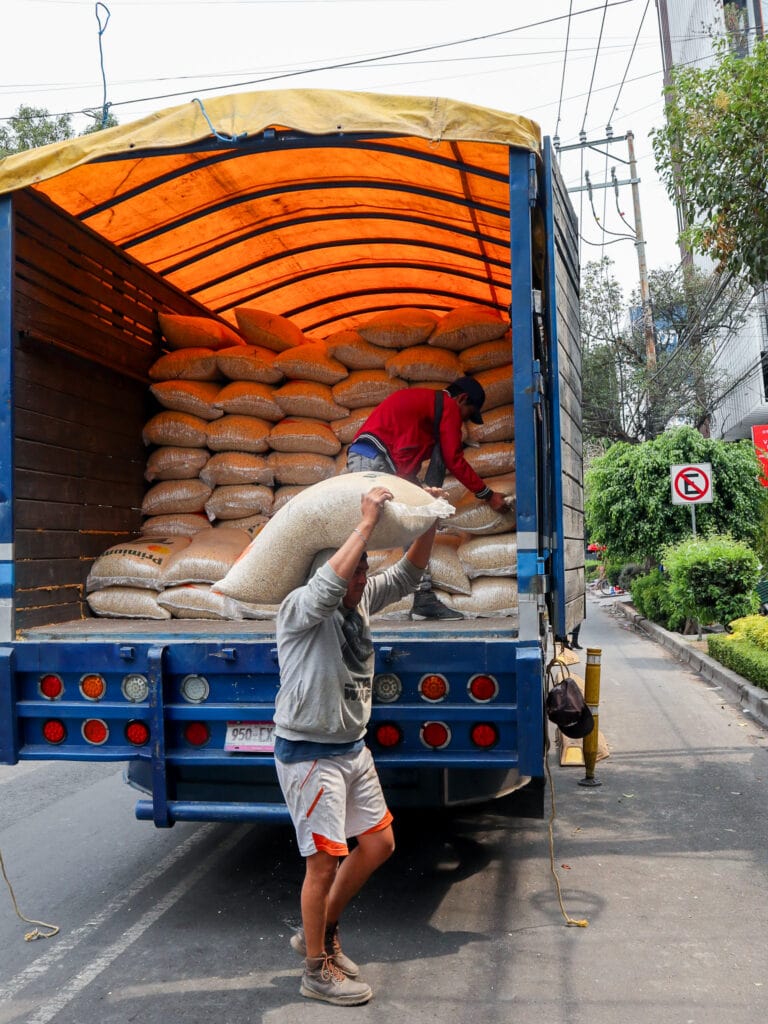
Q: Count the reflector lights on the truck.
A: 14